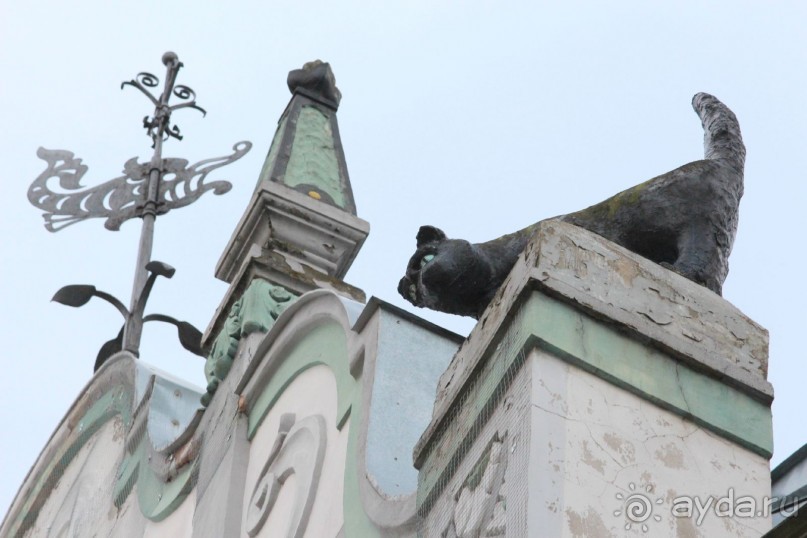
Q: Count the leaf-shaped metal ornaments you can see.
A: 4